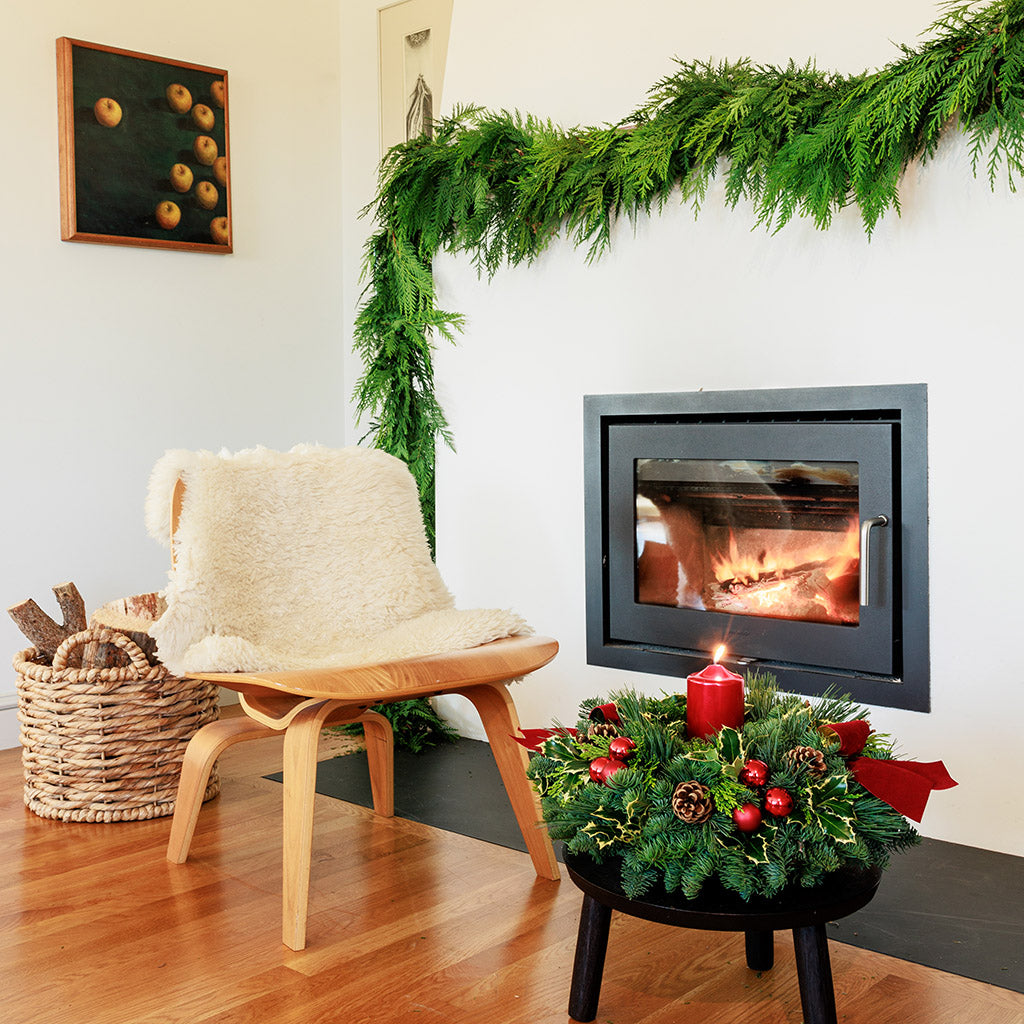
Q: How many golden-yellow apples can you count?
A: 10